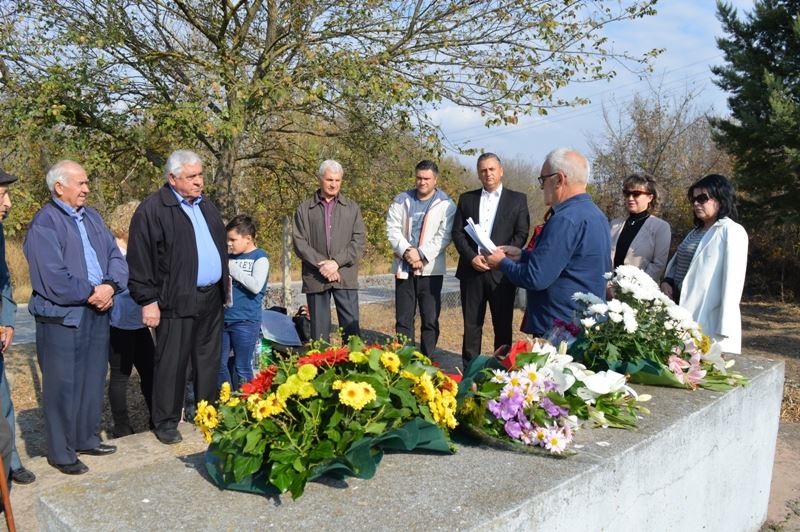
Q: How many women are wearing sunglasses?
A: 2